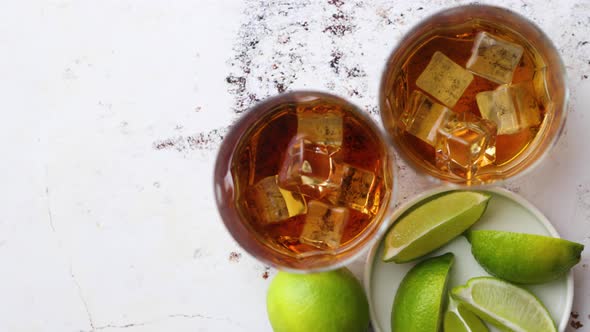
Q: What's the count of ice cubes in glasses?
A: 10